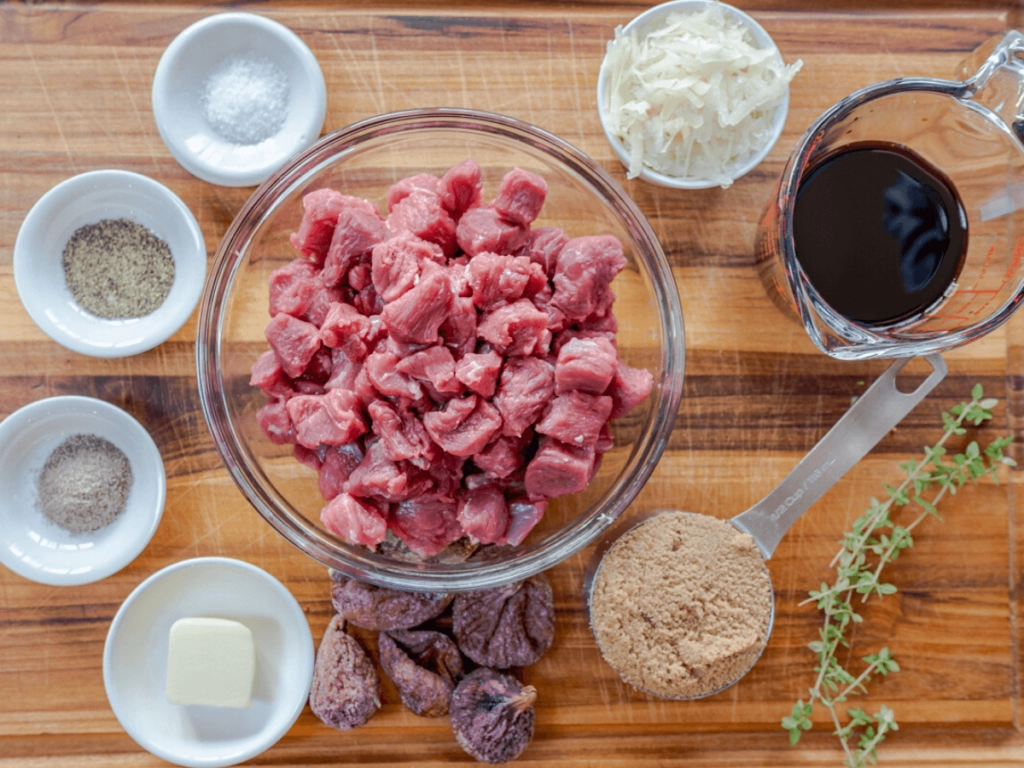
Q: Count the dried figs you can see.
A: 5